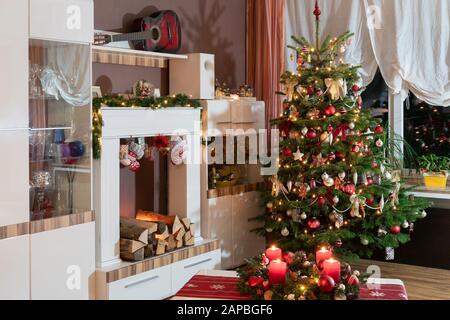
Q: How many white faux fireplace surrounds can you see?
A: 1